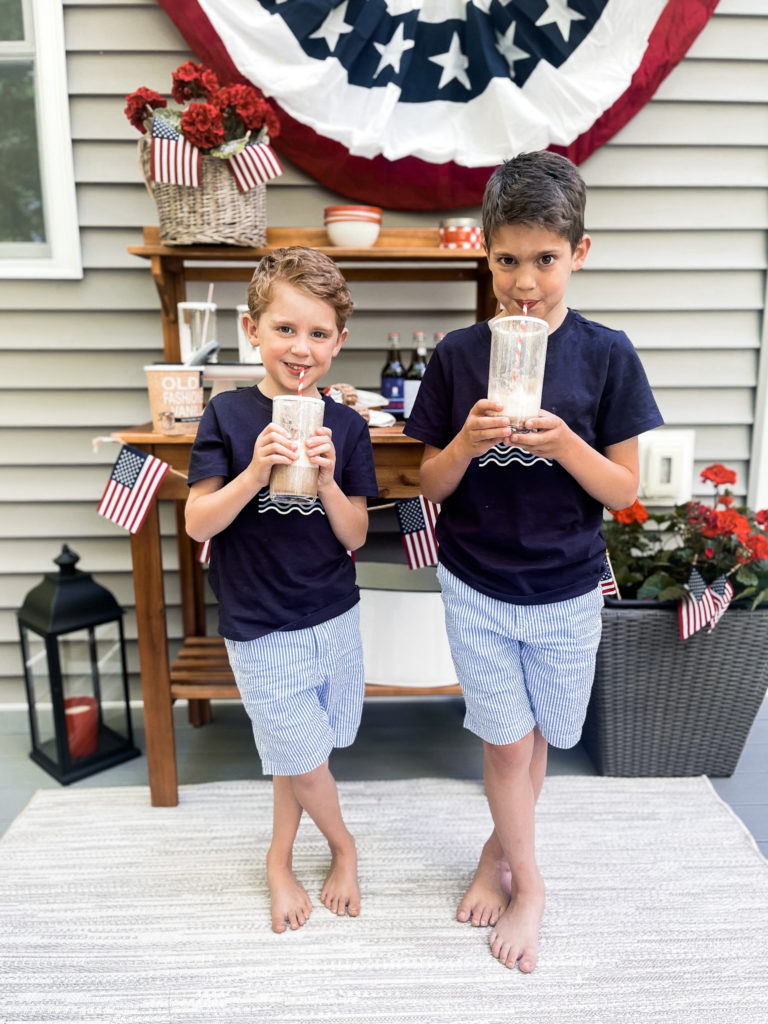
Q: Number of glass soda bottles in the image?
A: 3